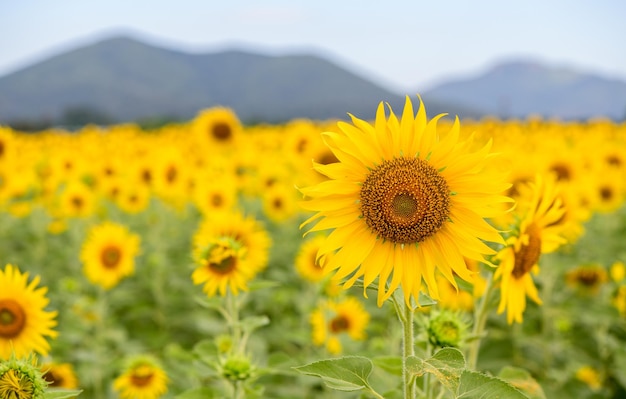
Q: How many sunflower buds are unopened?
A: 3